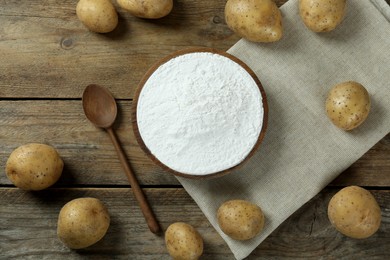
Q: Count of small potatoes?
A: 10